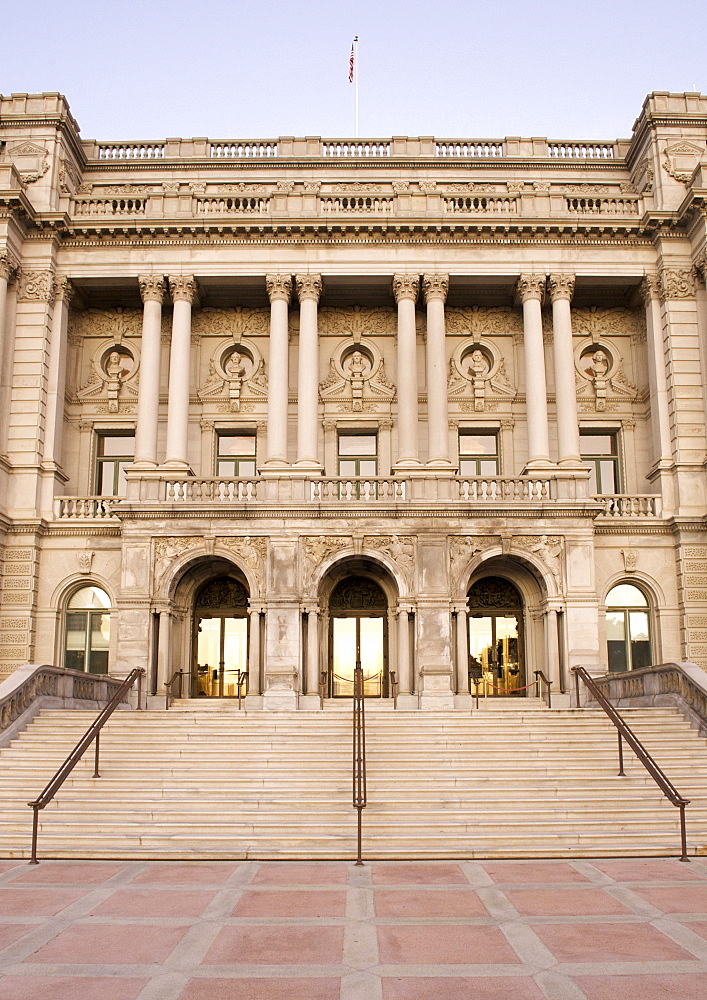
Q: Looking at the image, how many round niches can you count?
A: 5